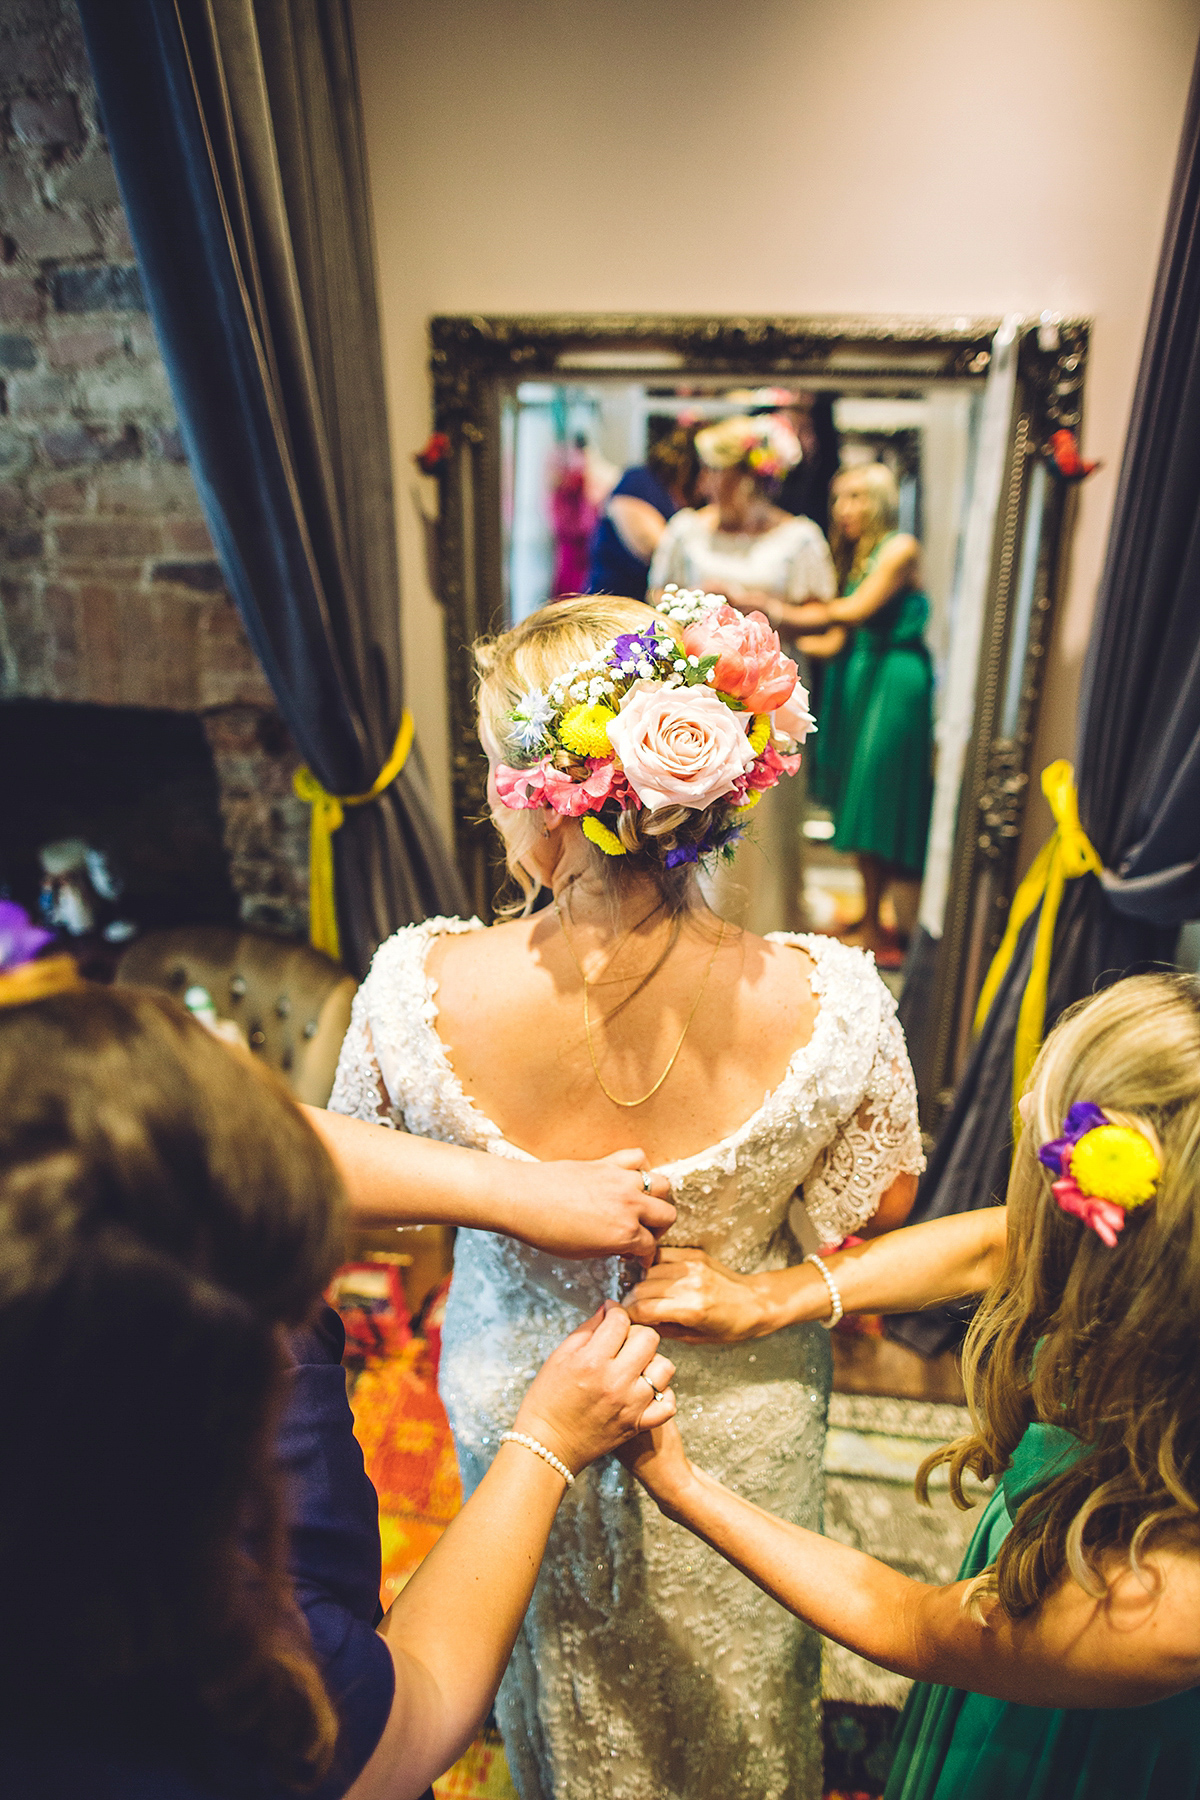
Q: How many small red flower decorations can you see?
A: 2